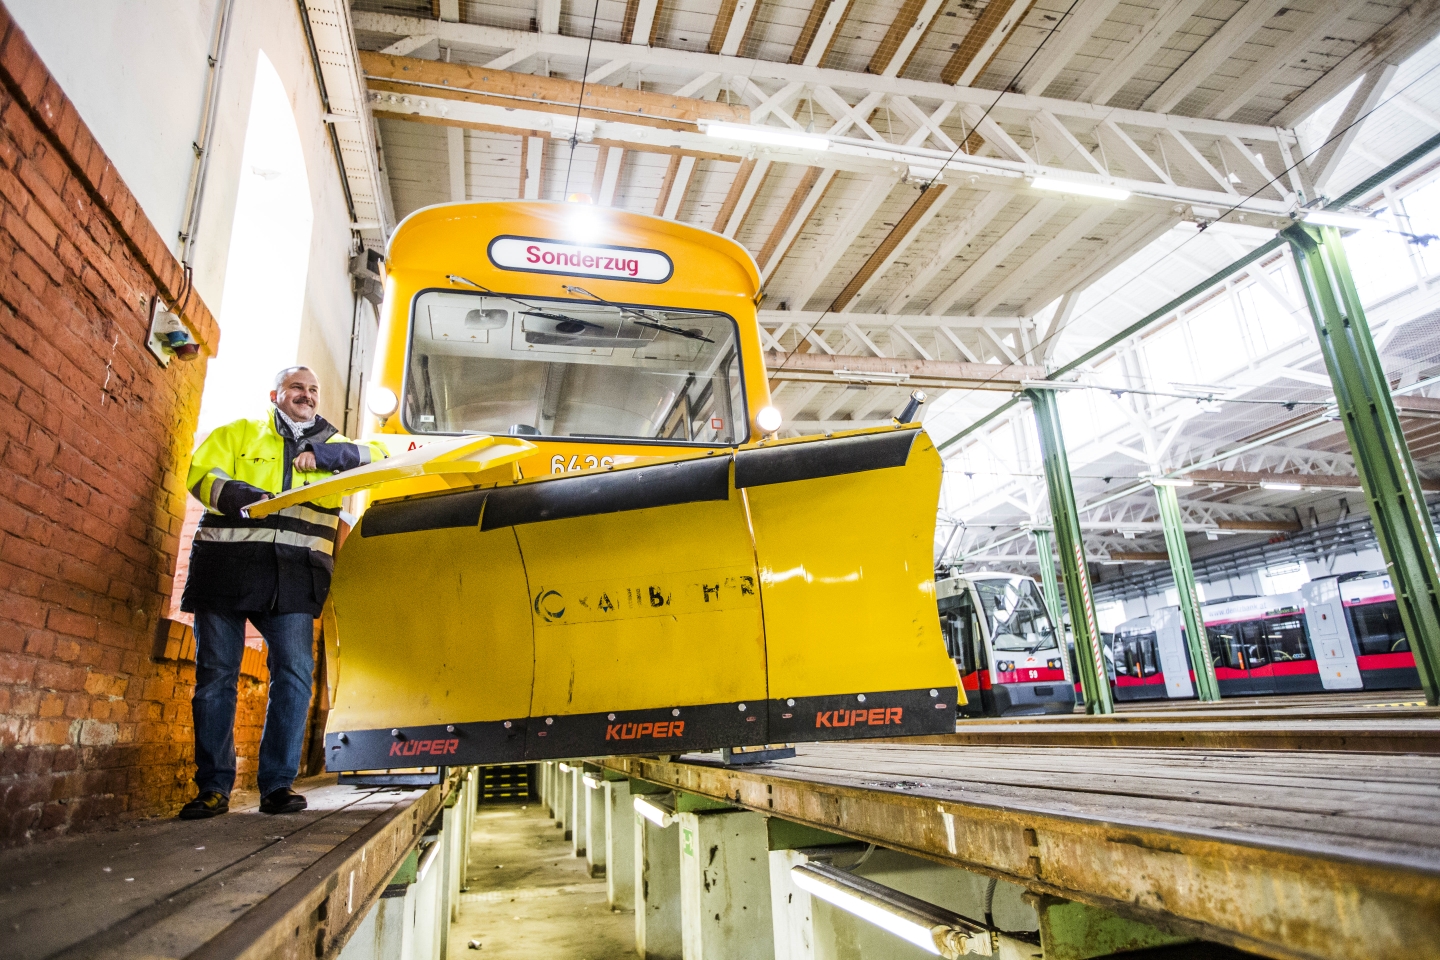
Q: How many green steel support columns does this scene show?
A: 4